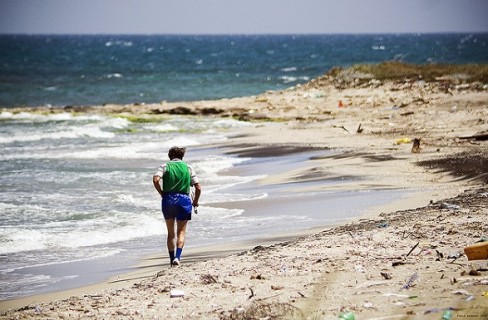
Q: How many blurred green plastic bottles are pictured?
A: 2